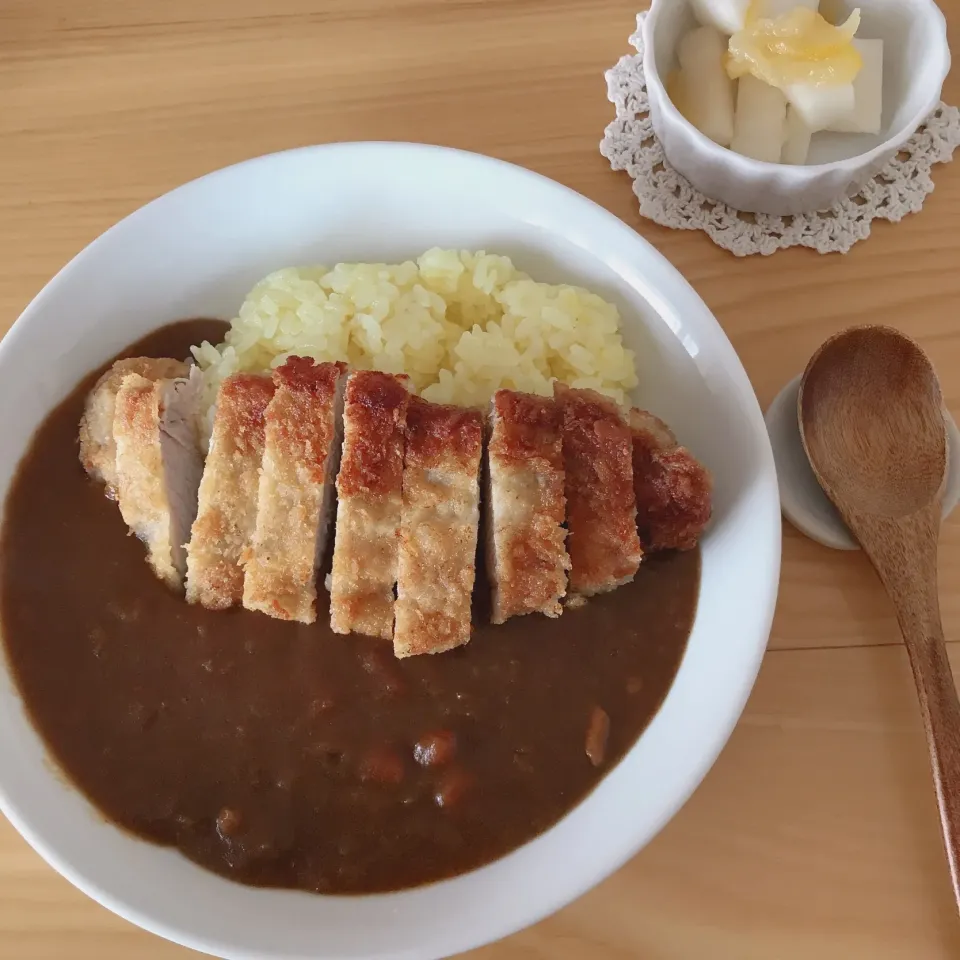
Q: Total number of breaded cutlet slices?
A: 9